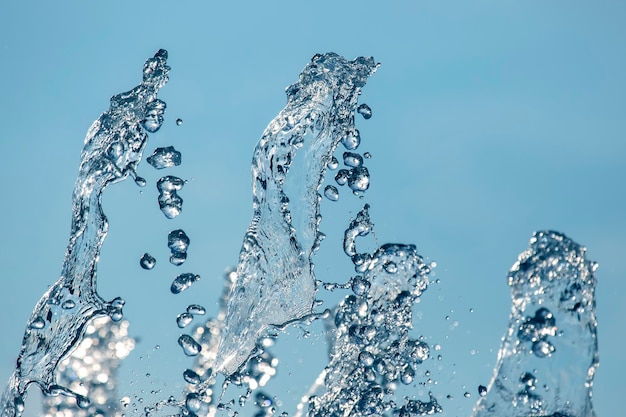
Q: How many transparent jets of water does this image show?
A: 4